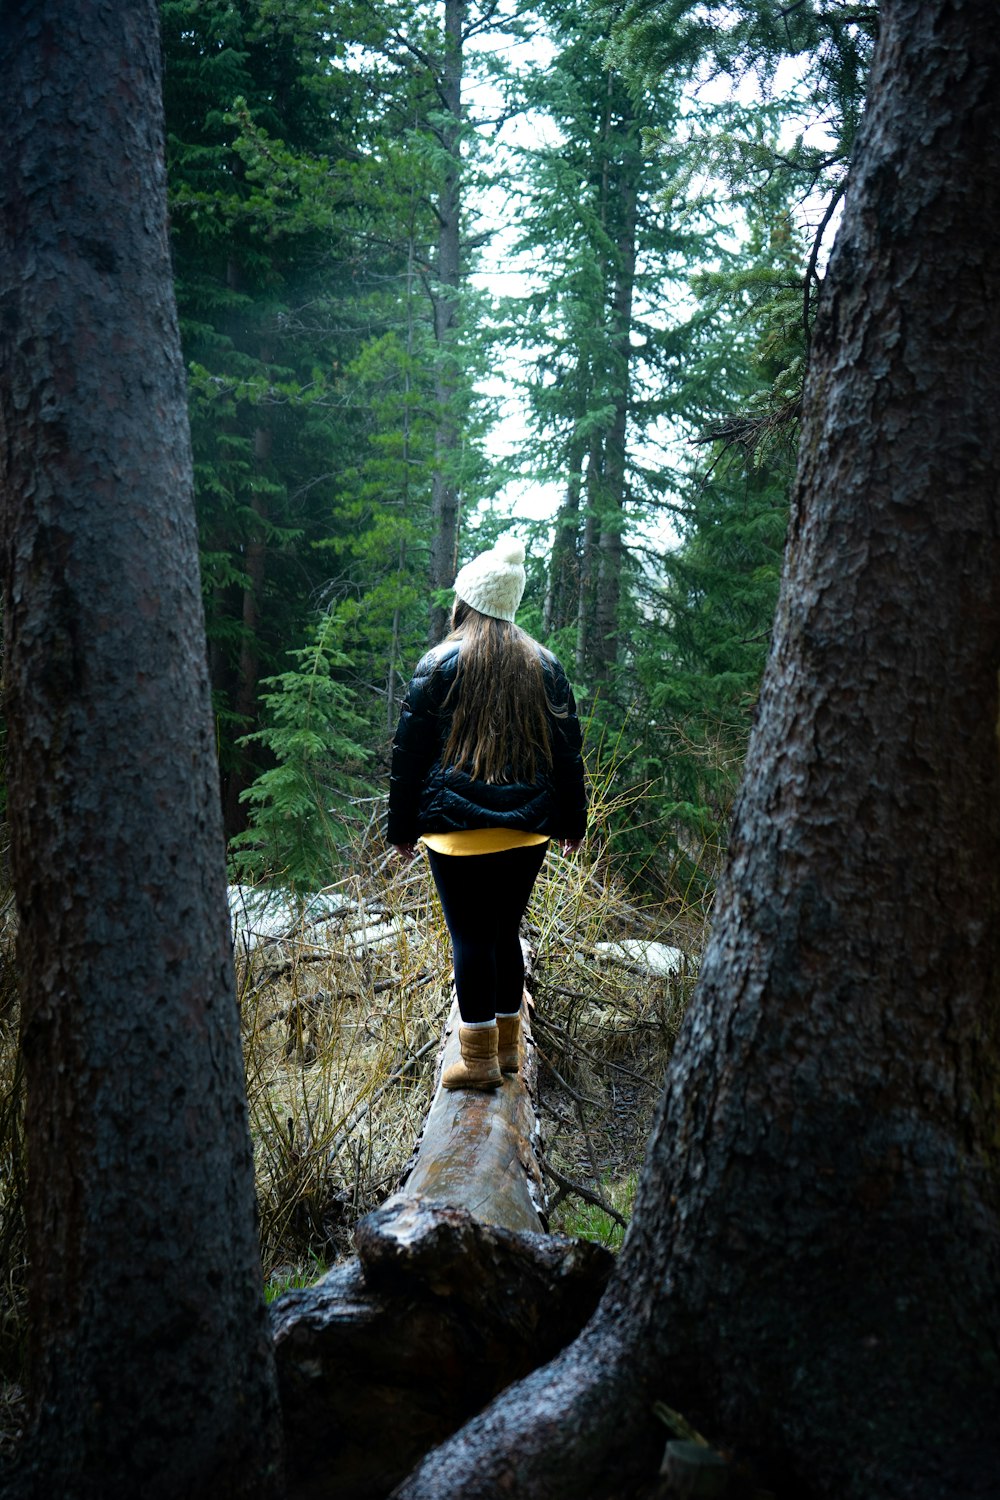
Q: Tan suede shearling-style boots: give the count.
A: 2